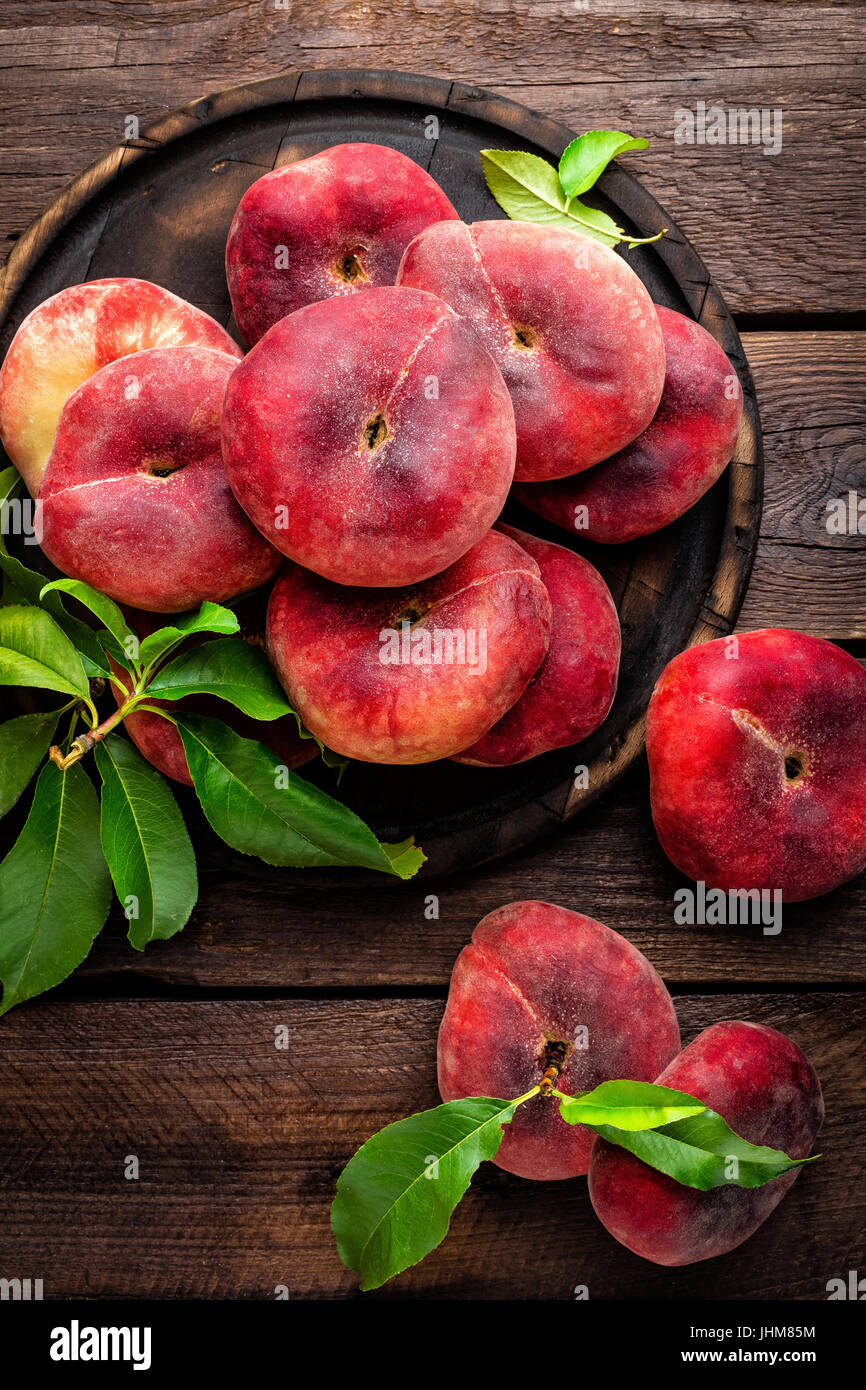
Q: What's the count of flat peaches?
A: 12